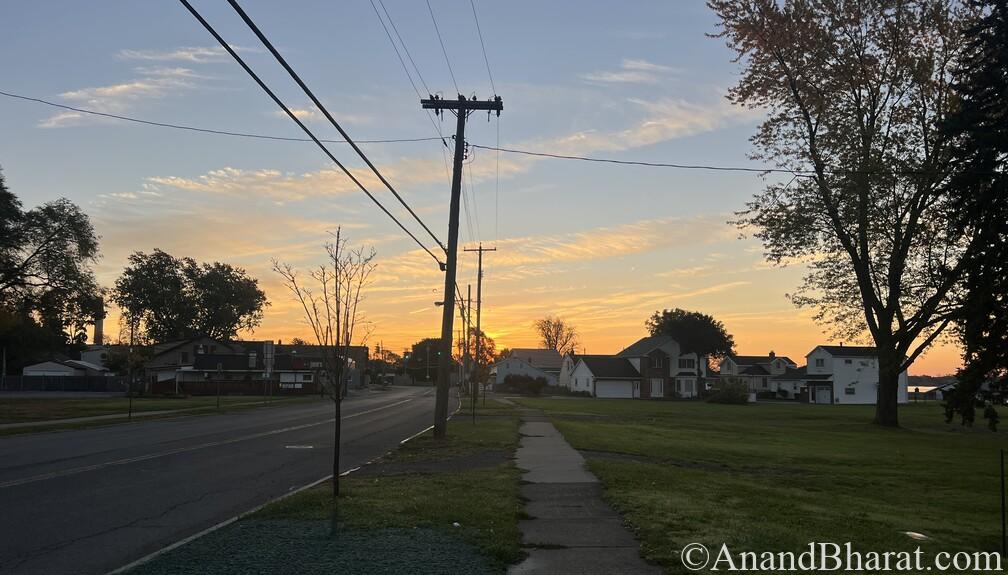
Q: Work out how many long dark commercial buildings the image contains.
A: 1